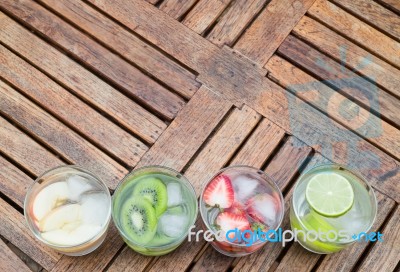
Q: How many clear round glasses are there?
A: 4